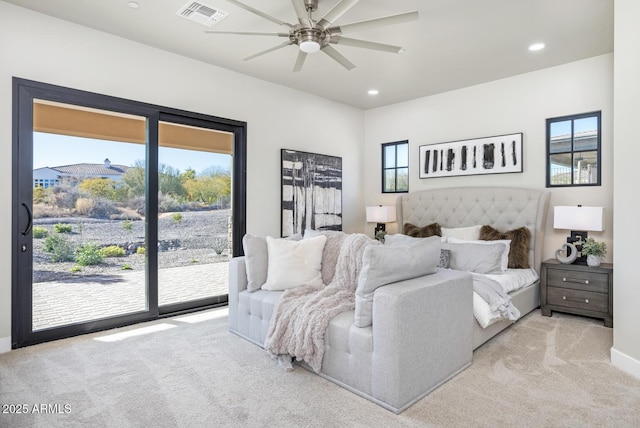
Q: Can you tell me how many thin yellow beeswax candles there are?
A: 0